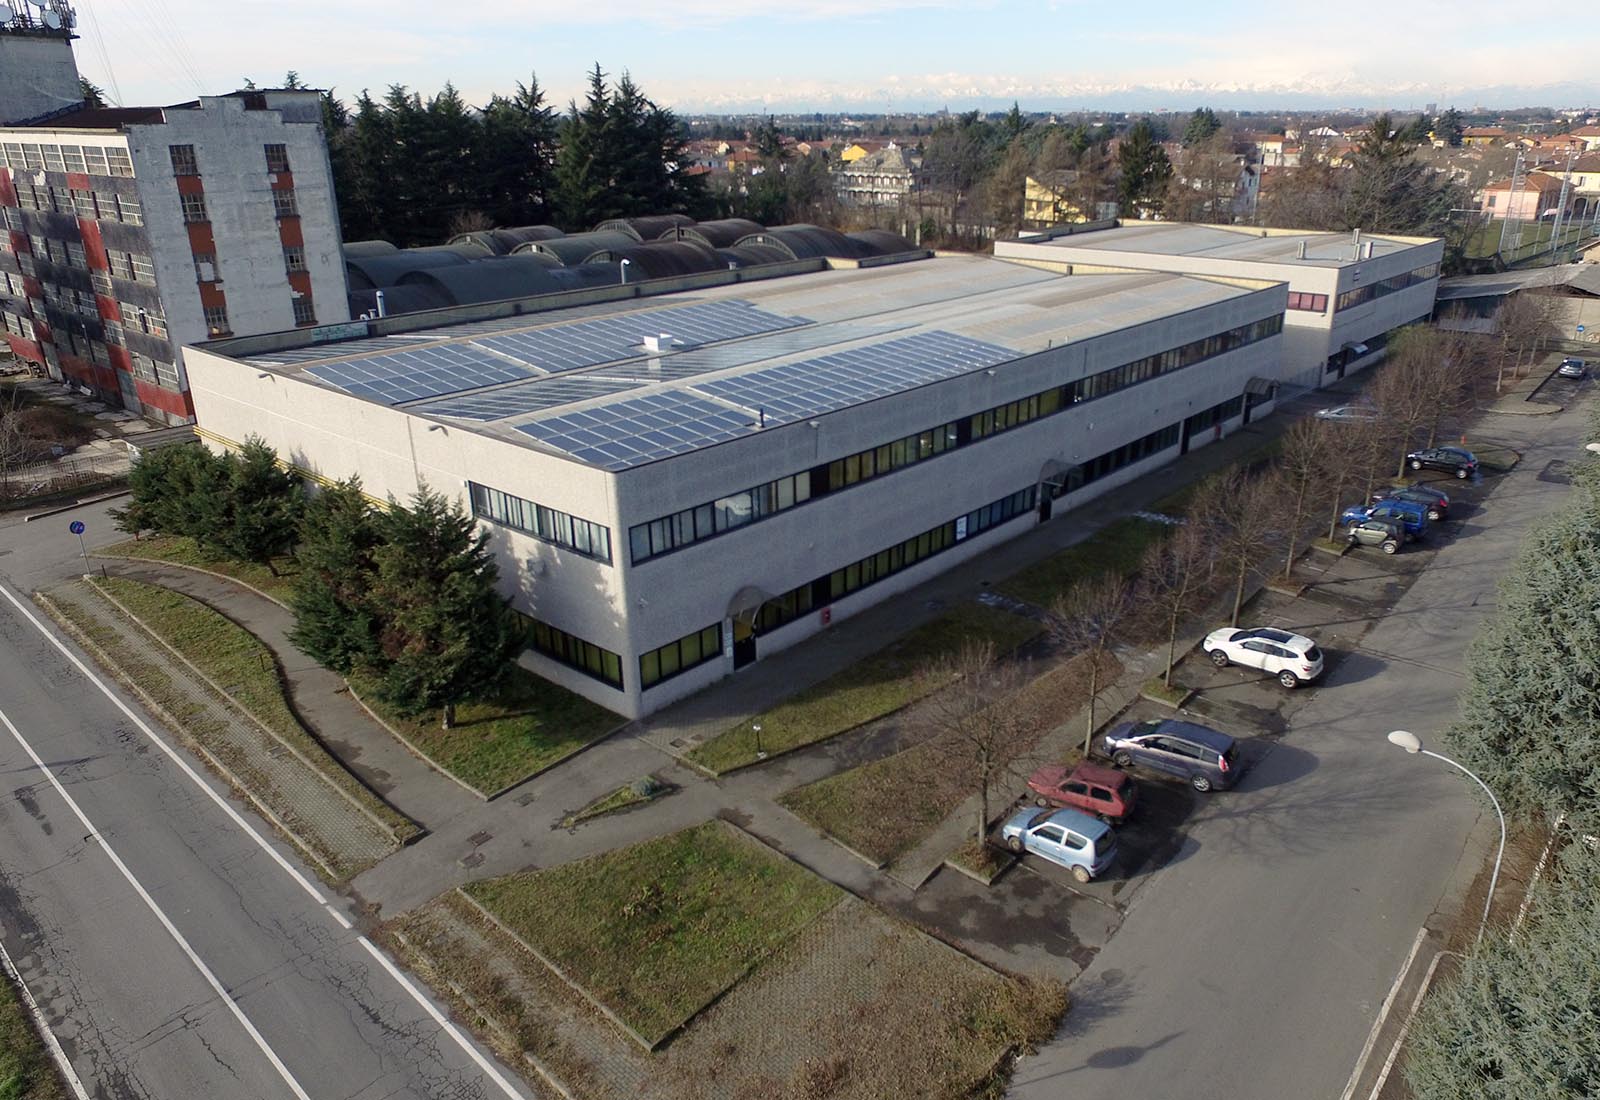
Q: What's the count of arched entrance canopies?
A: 4